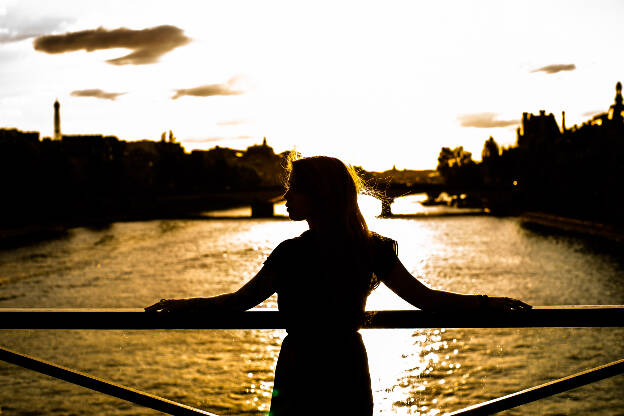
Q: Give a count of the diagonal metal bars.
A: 2